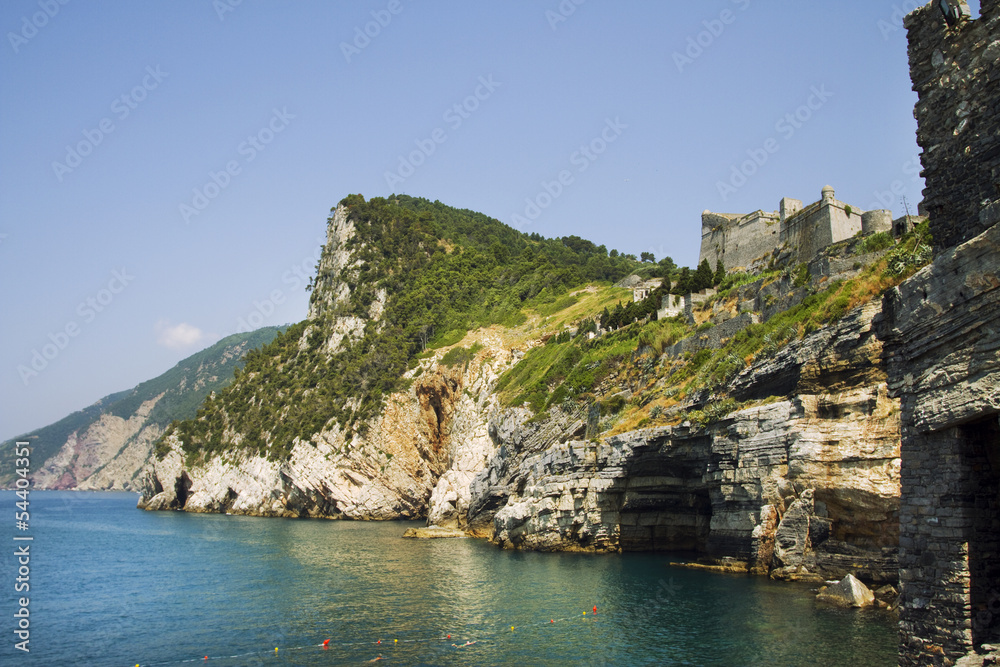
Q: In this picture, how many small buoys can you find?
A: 11